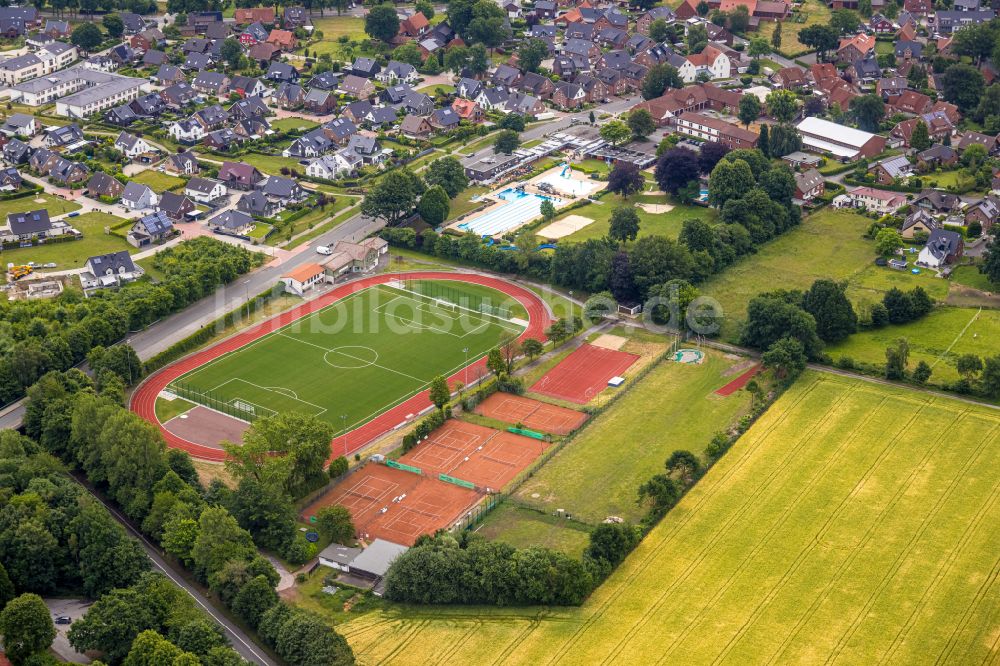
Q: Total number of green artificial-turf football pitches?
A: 1